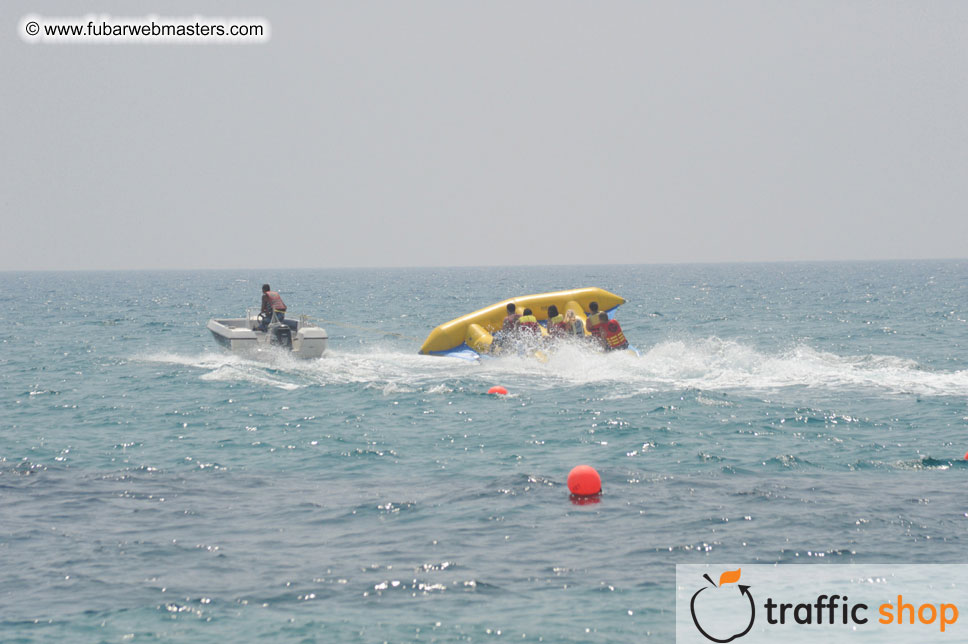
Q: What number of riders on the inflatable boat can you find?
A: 6